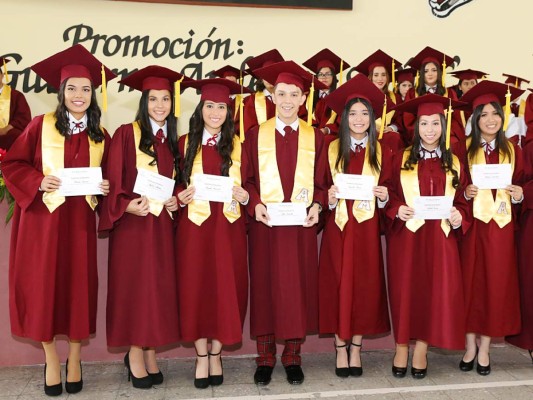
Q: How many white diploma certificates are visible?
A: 7